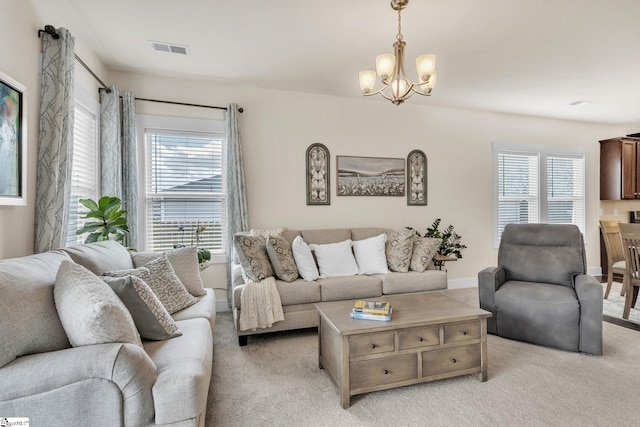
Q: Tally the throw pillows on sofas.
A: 11